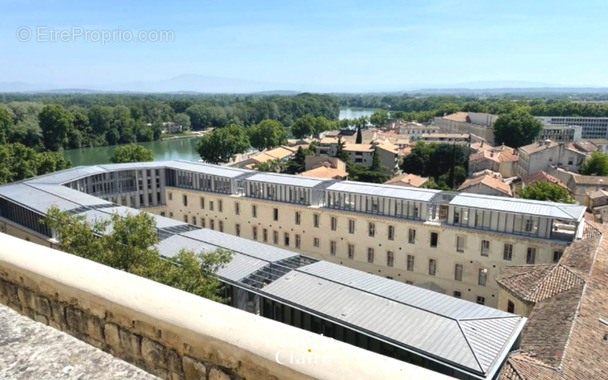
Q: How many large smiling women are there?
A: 0